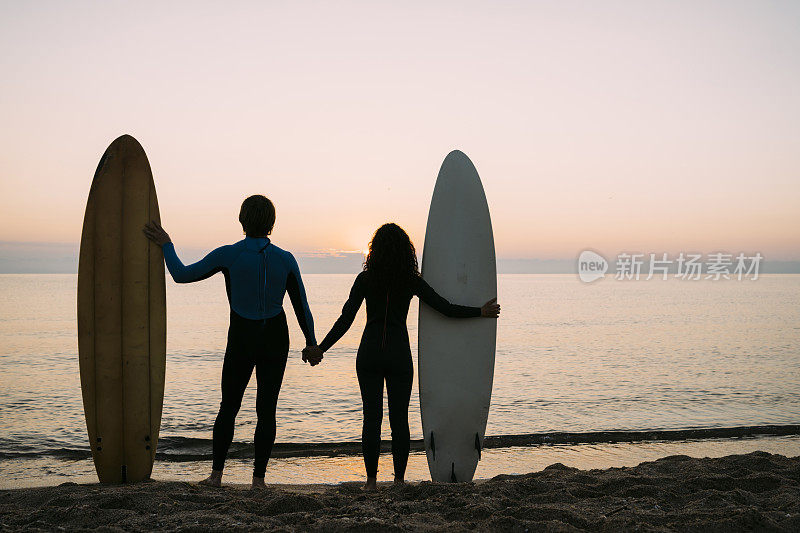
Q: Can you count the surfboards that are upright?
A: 2